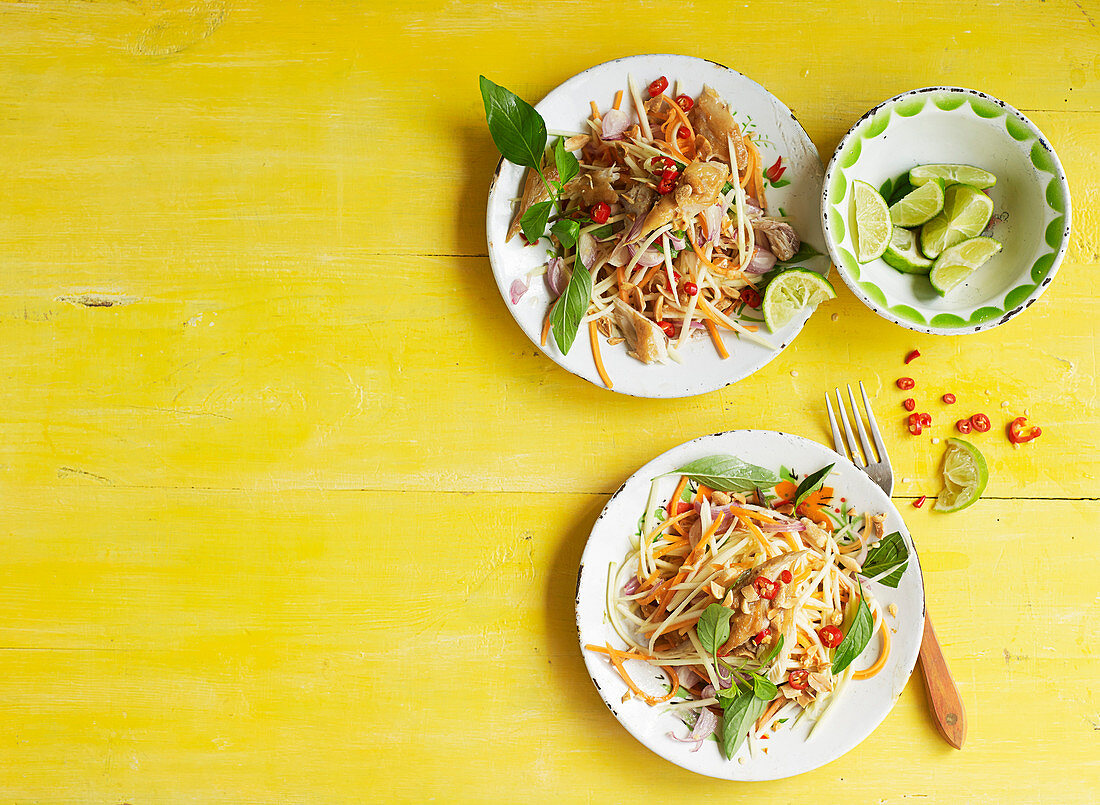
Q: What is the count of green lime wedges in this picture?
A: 8